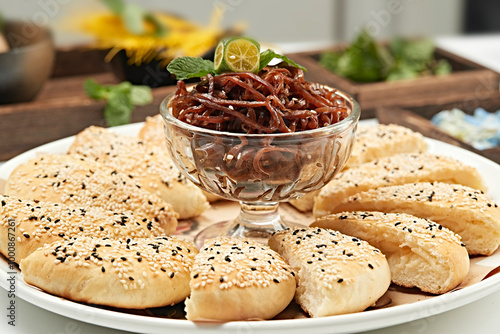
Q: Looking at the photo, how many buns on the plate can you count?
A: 11